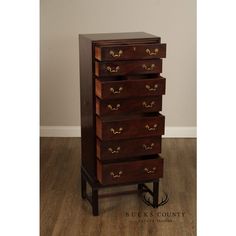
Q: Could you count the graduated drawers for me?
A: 7